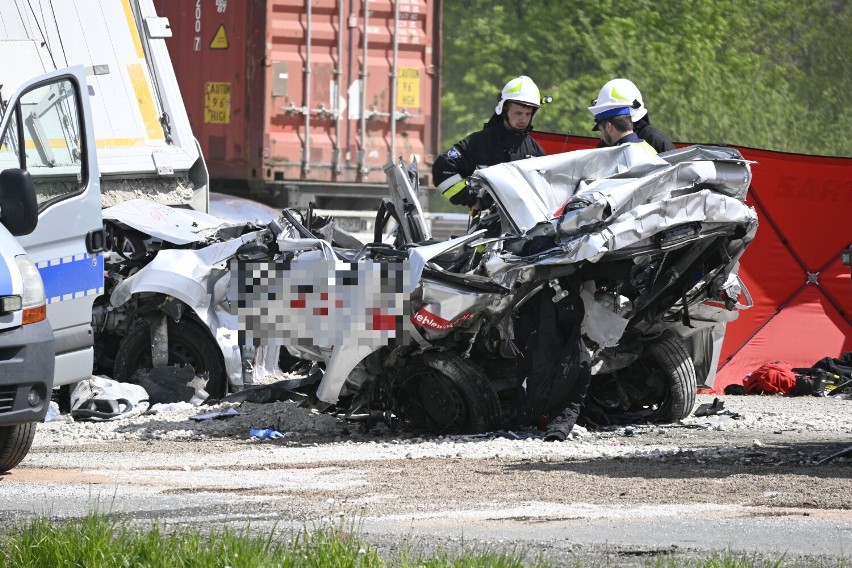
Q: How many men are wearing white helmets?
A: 2